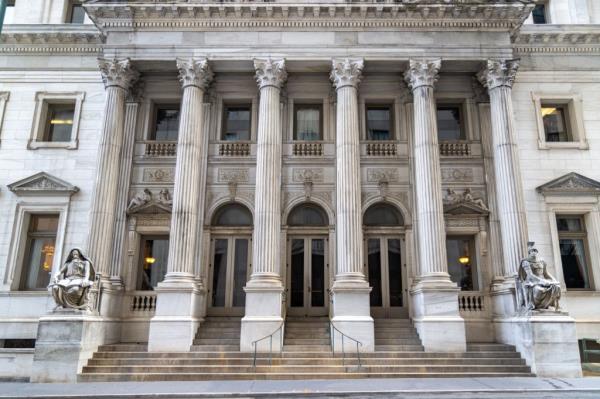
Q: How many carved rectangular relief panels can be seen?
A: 5